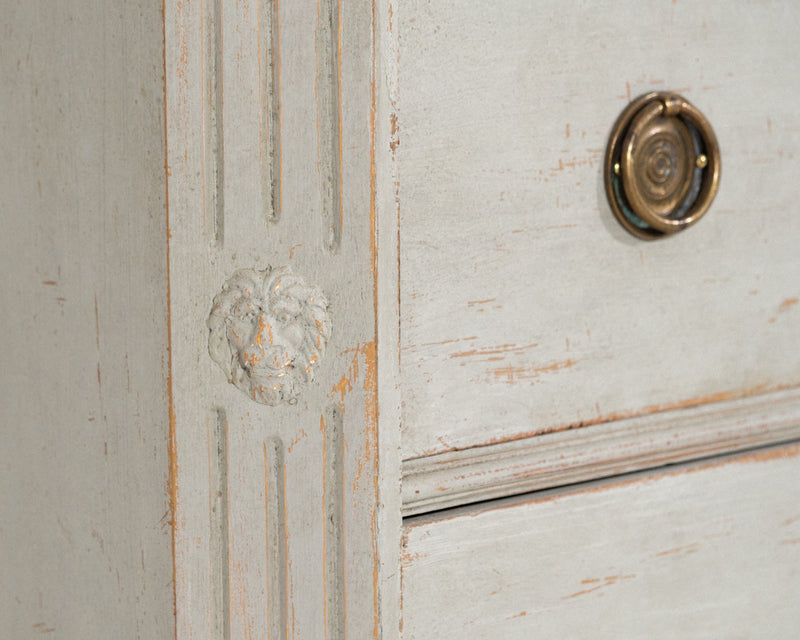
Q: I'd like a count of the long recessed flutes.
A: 6